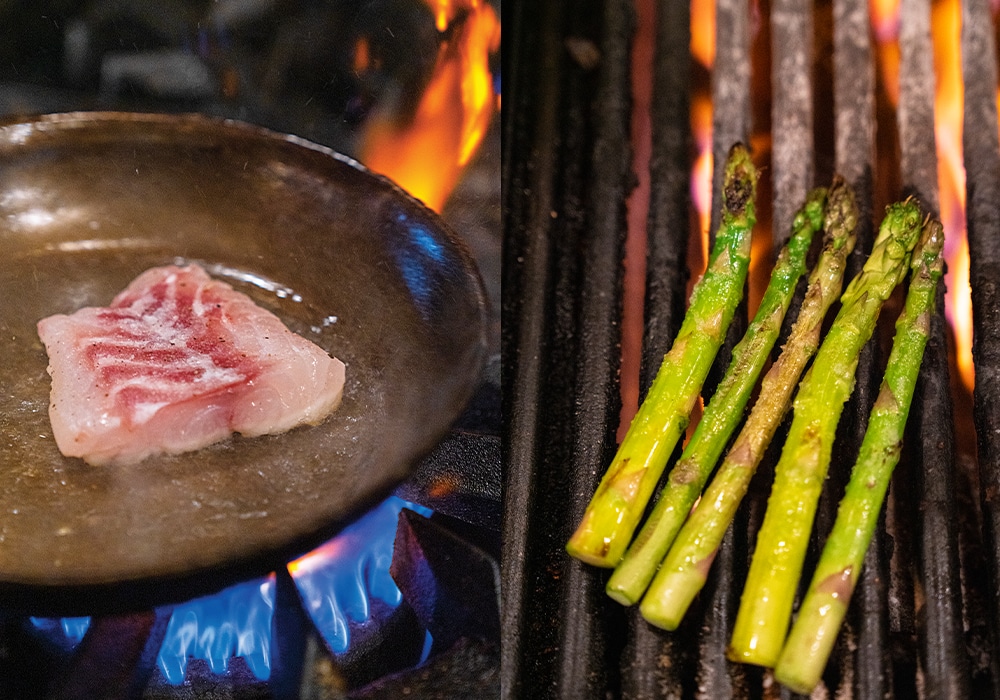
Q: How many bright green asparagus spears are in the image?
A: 5